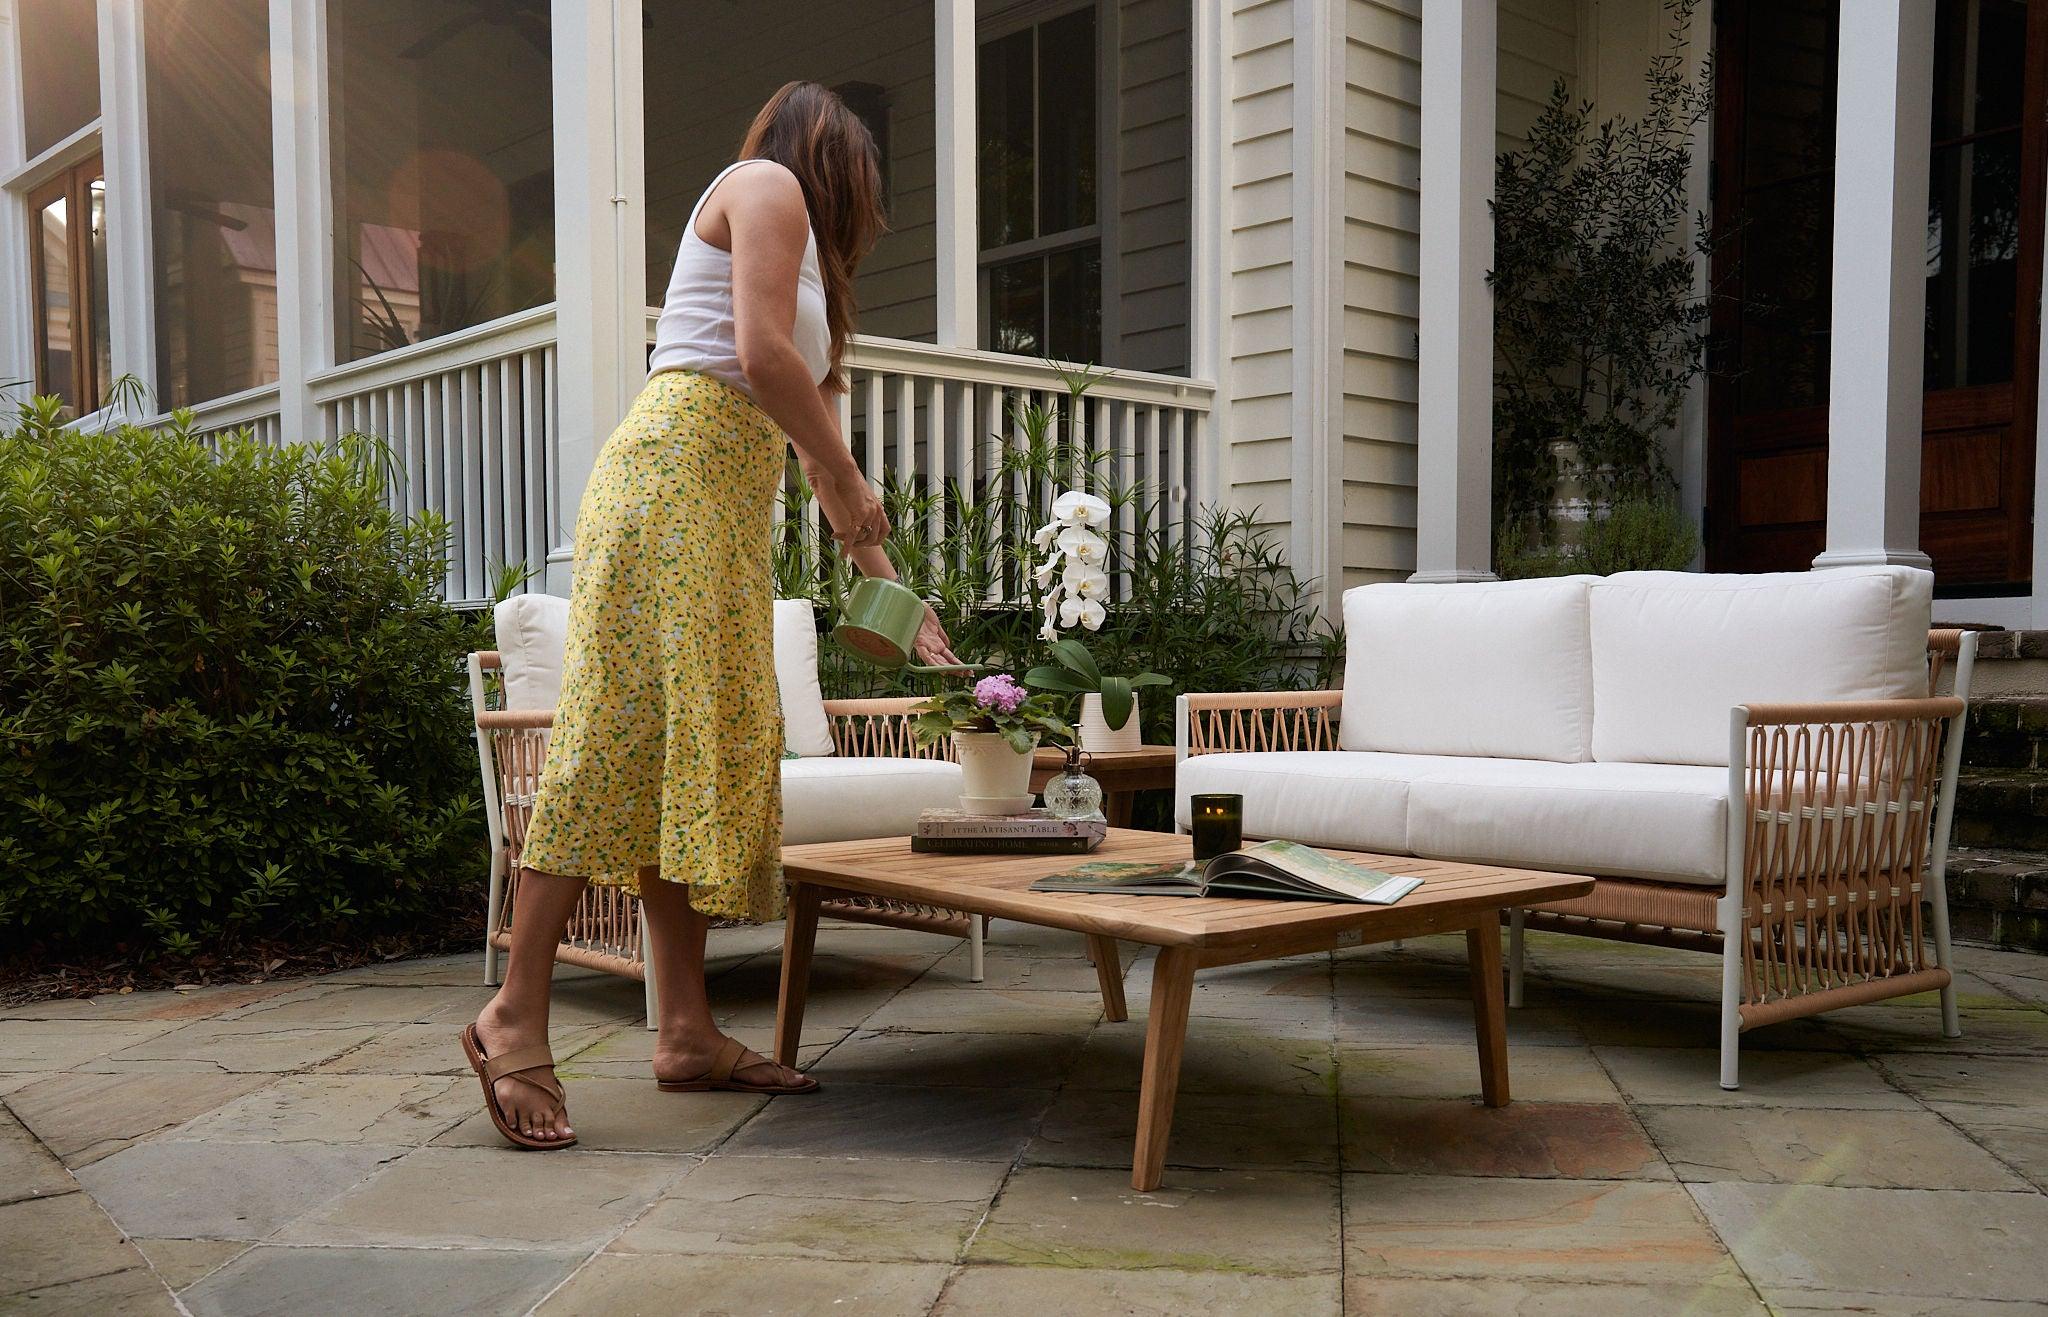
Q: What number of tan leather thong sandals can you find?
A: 2